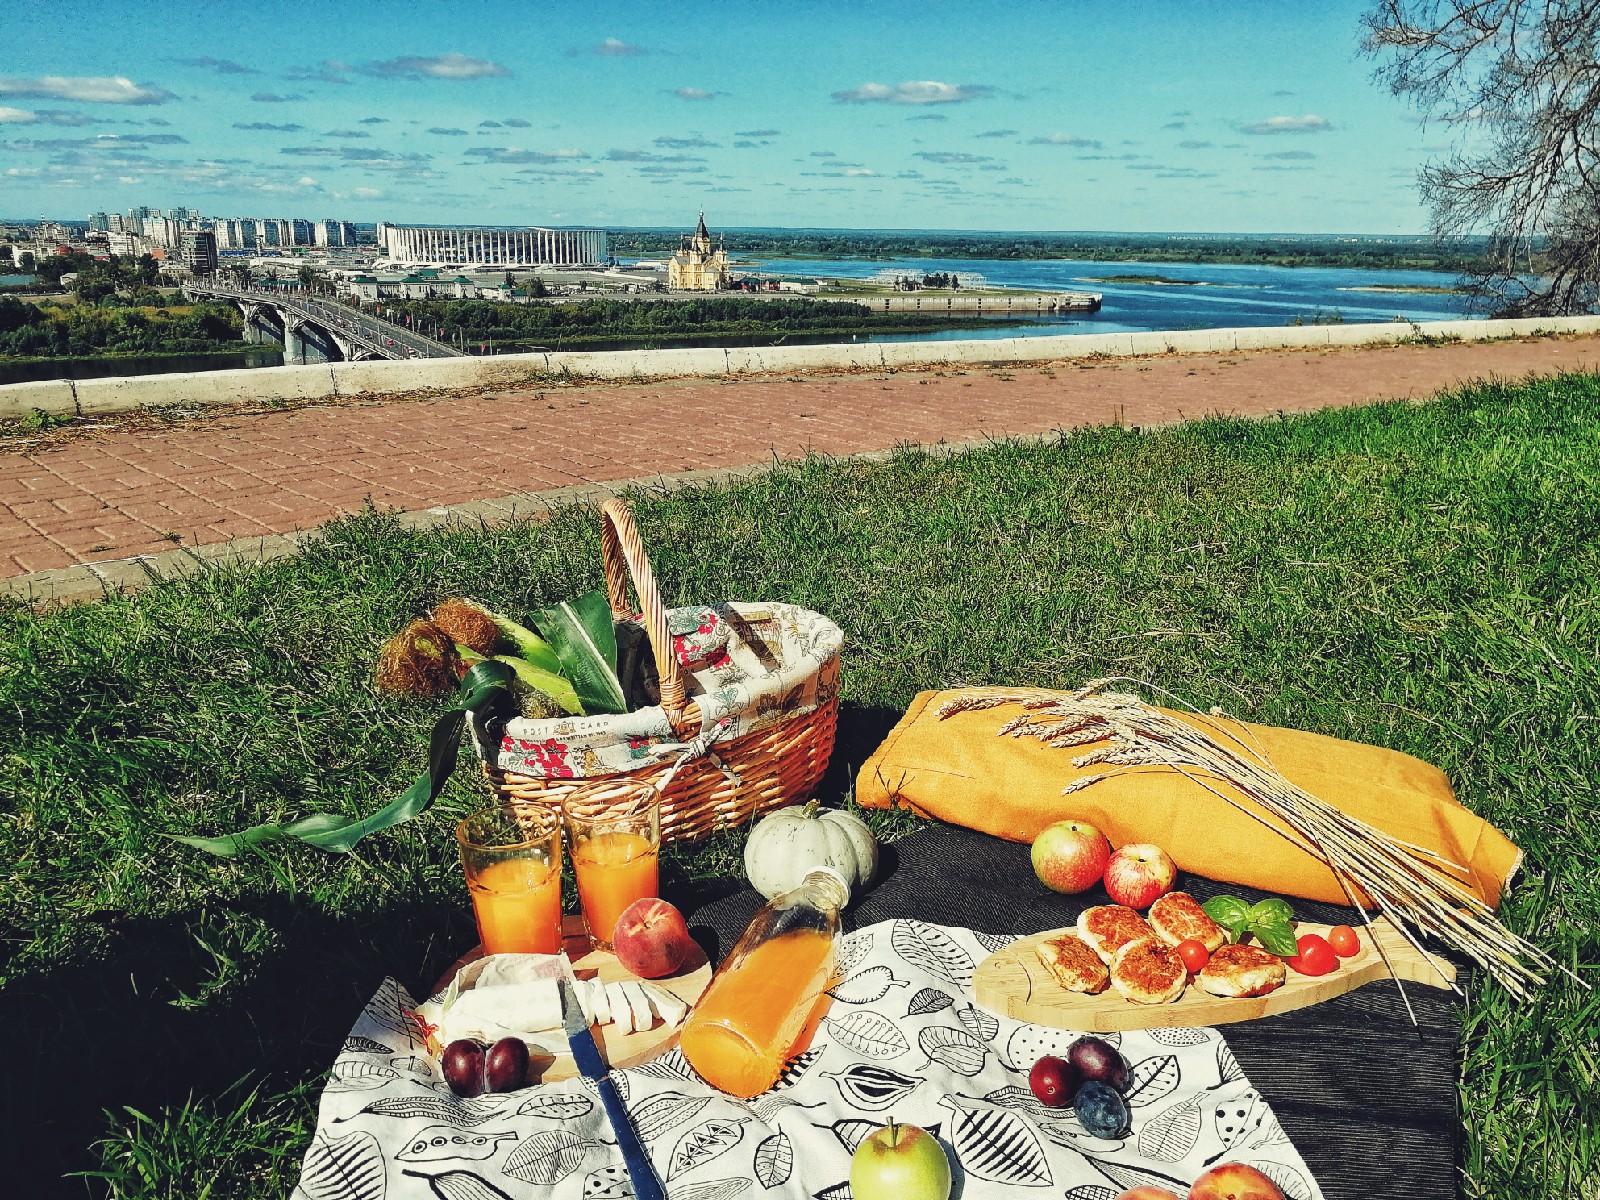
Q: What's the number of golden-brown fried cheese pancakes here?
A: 5